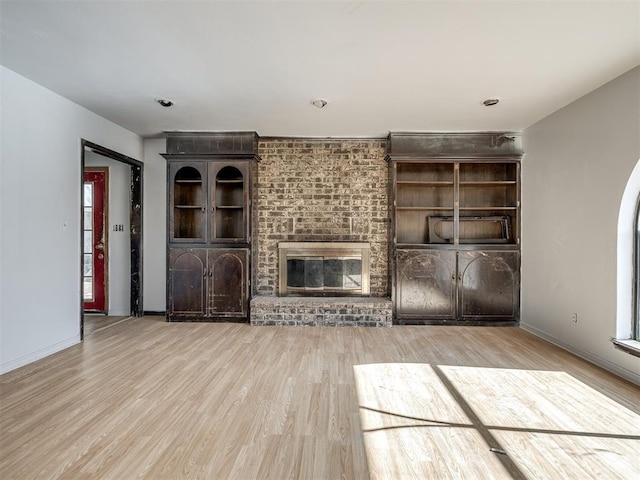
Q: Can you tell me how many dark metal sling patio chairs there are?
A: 0